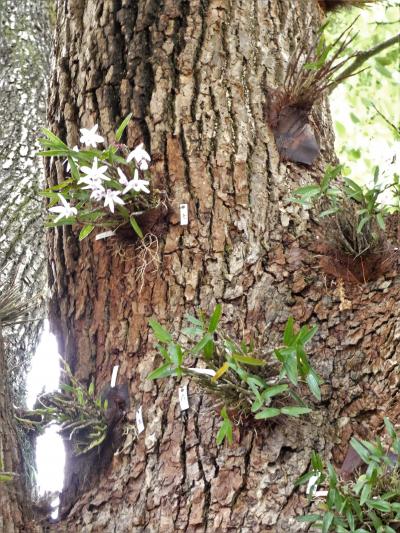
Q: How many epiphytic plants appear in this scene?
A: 6